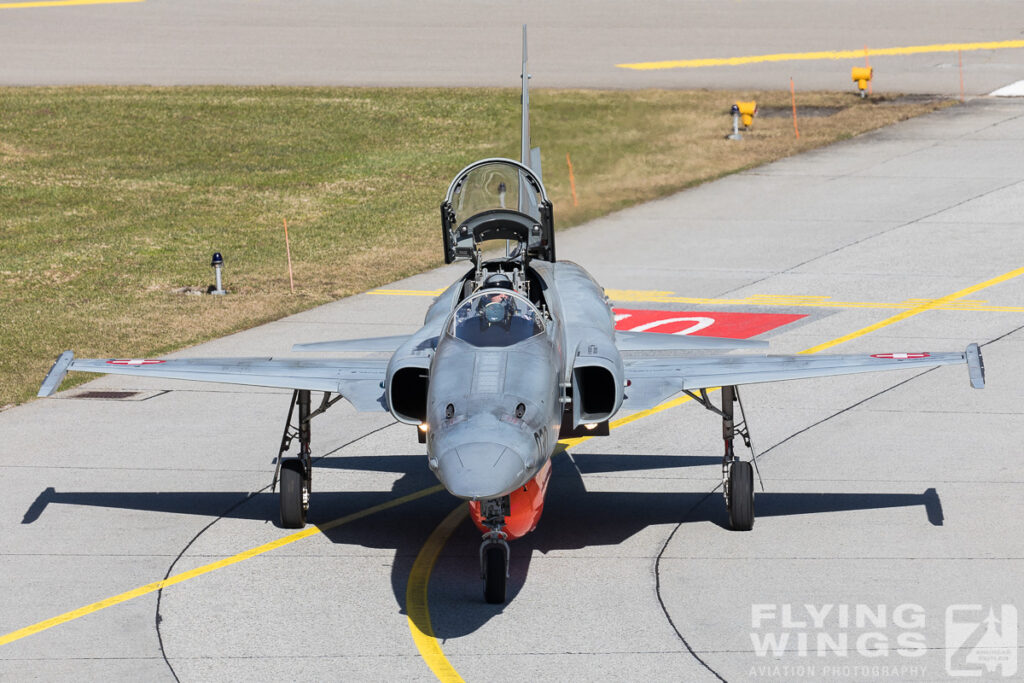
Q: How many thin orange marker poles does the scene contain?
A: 5